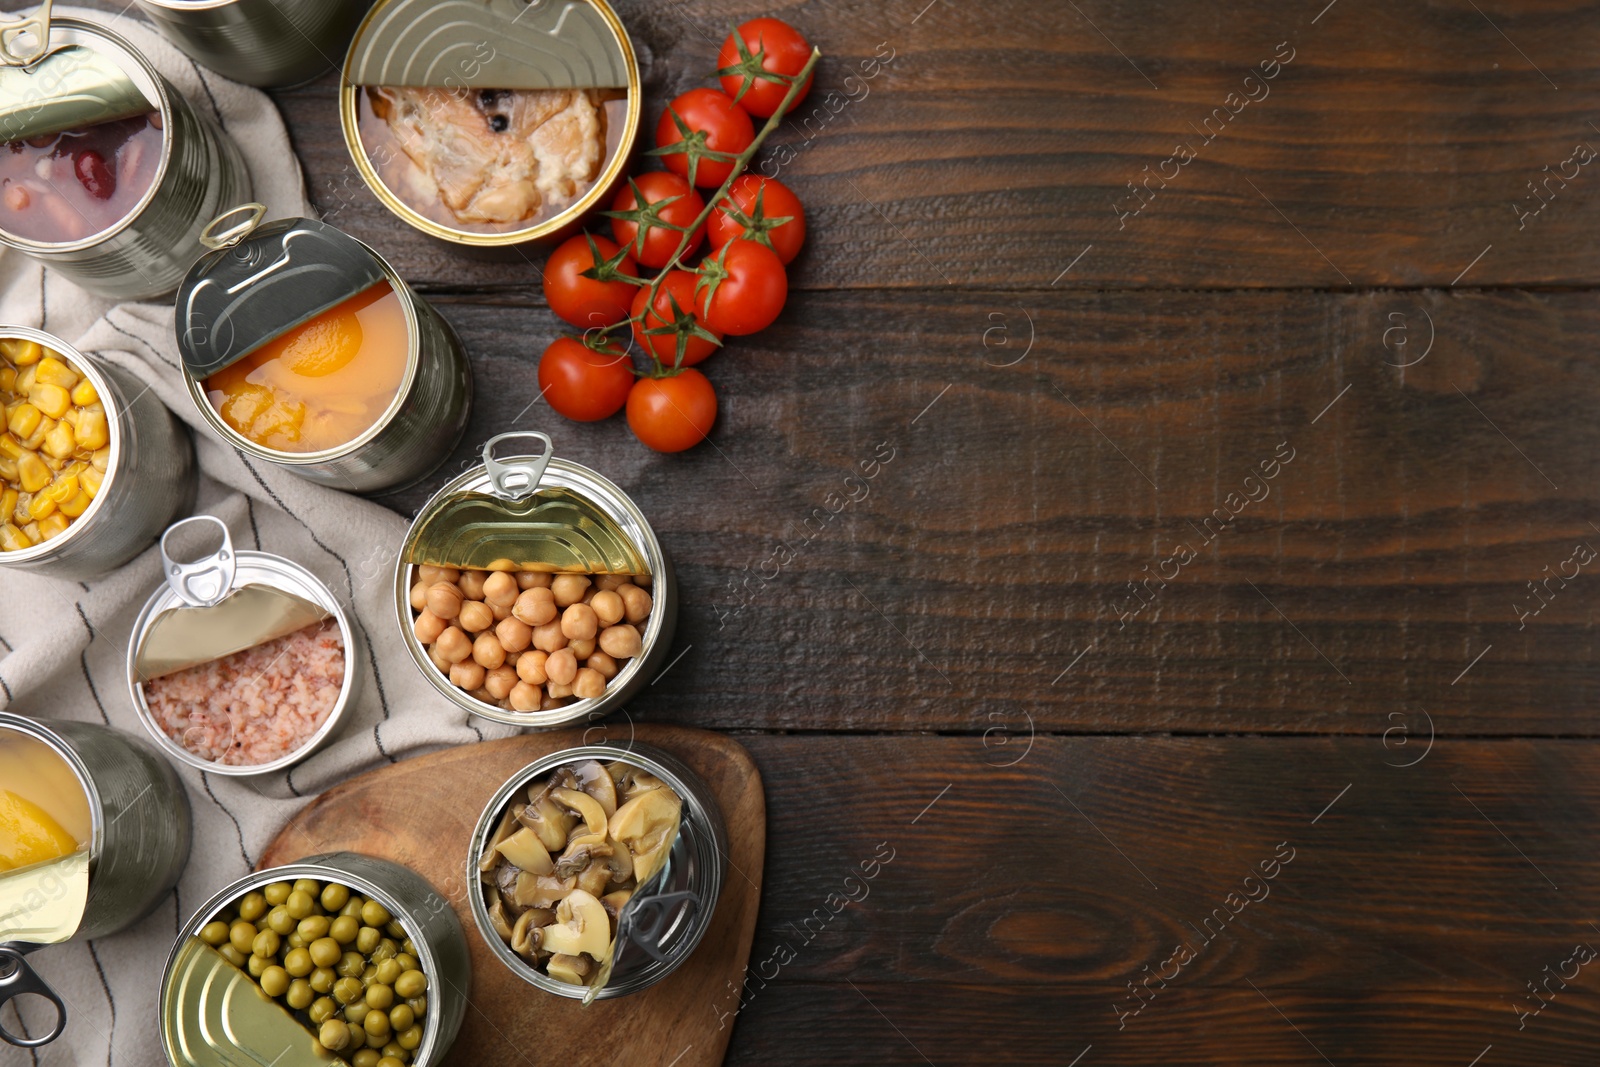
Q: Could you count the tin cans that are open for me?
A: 9